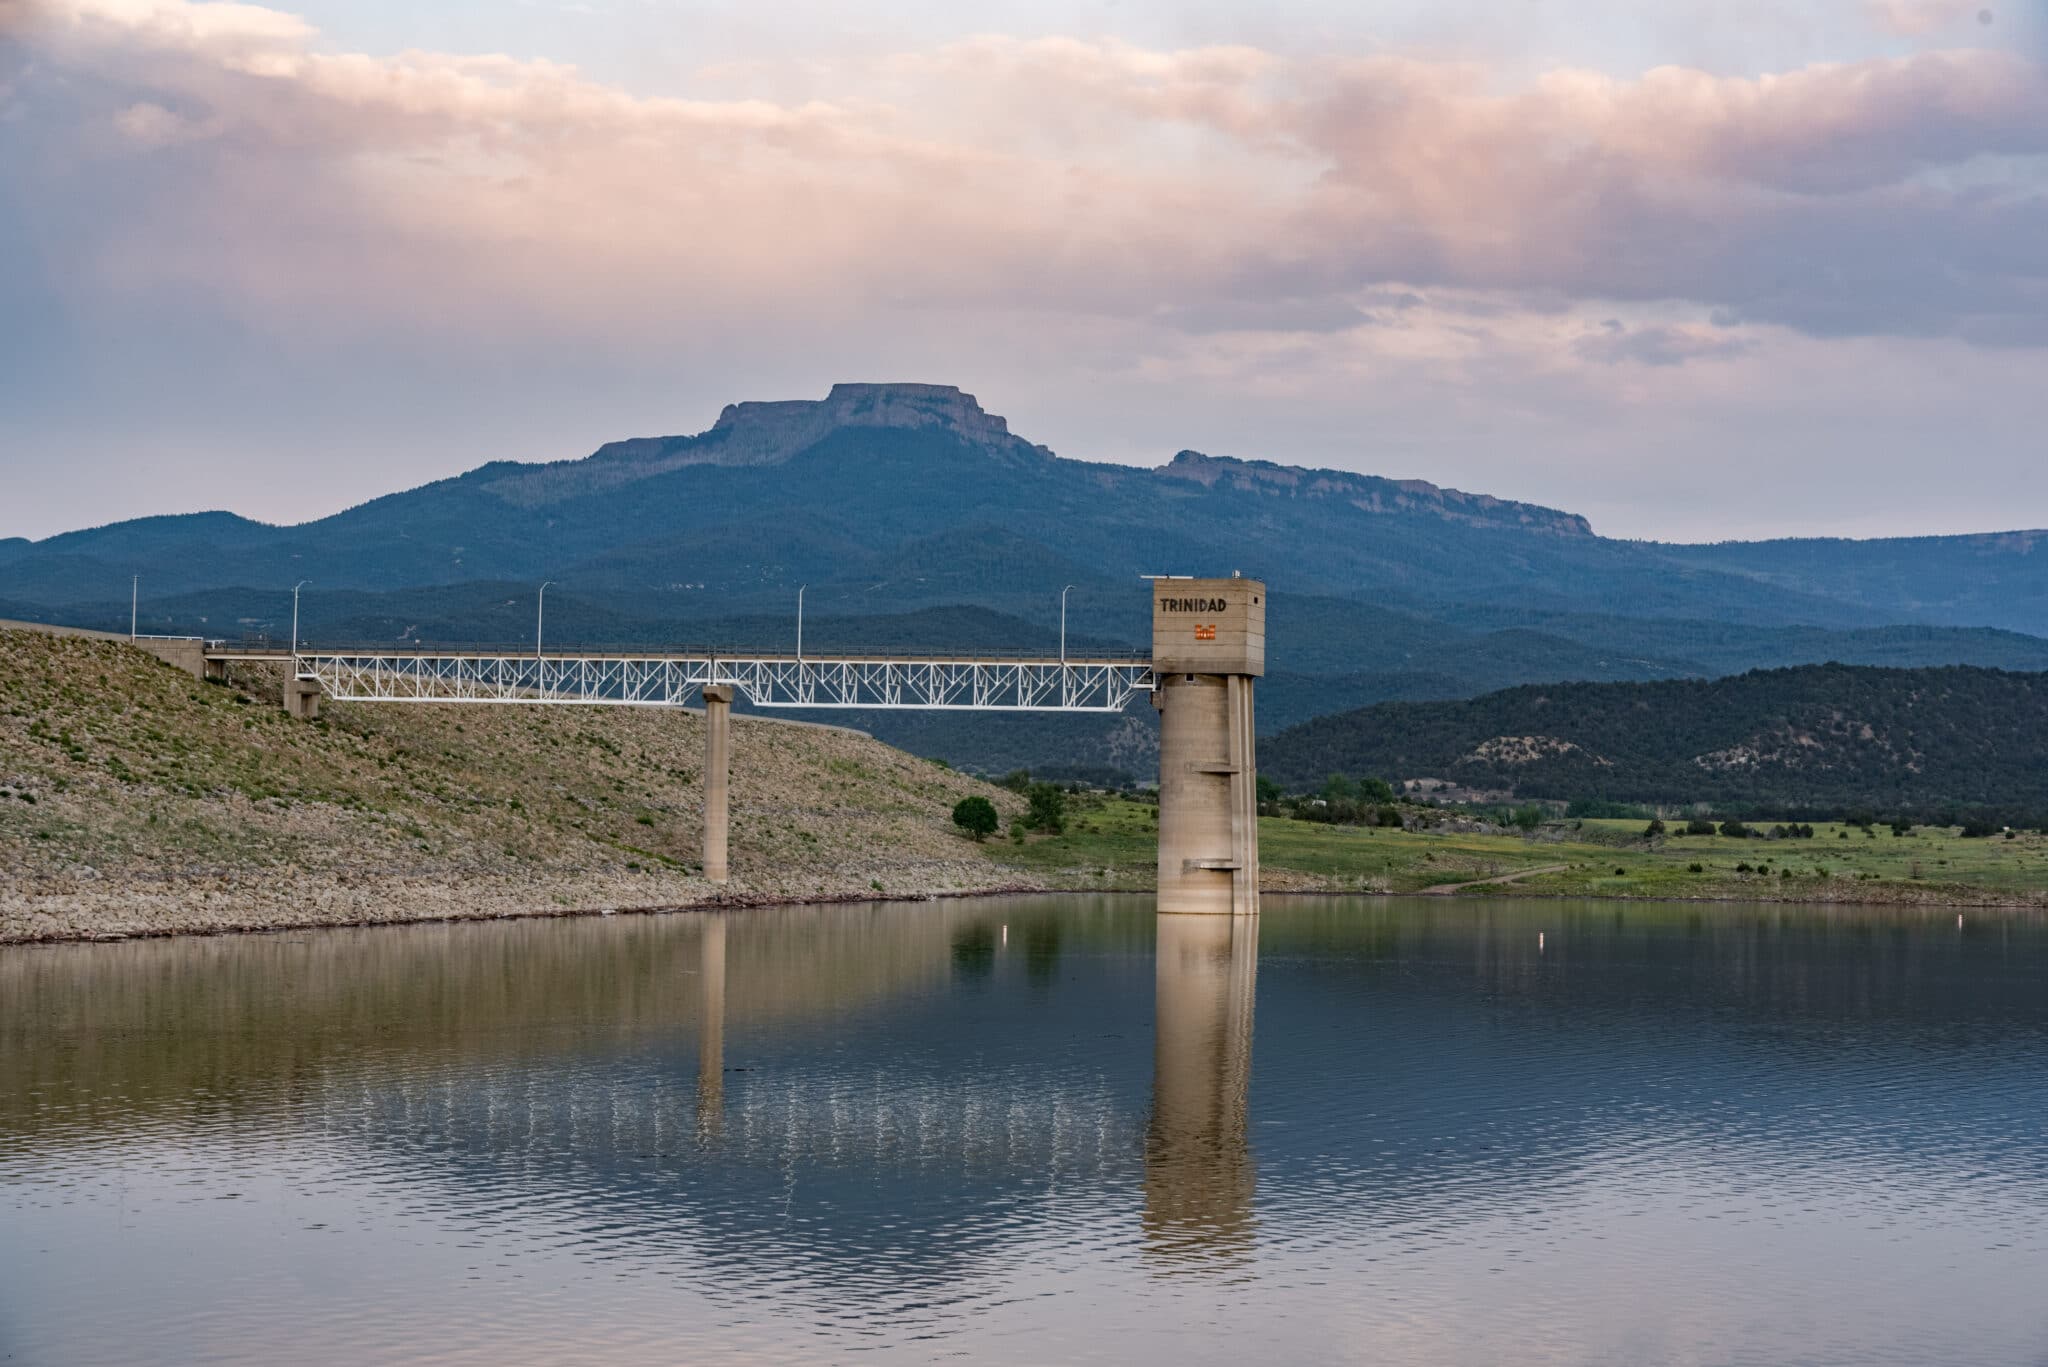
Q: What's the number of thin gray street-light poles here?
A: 5